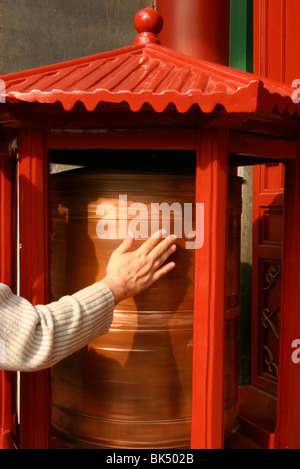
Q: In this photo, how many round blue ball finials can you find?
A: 0